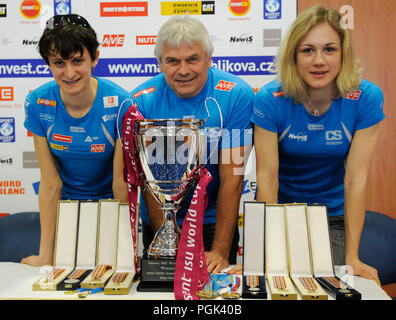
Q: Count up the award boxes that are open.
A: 8